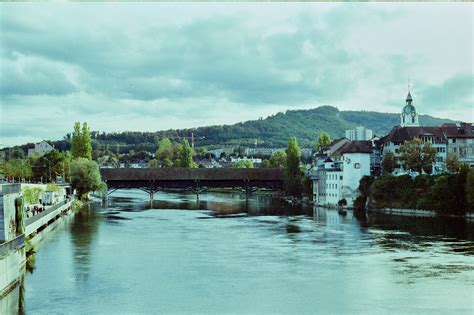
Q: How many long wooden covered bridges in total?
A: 1